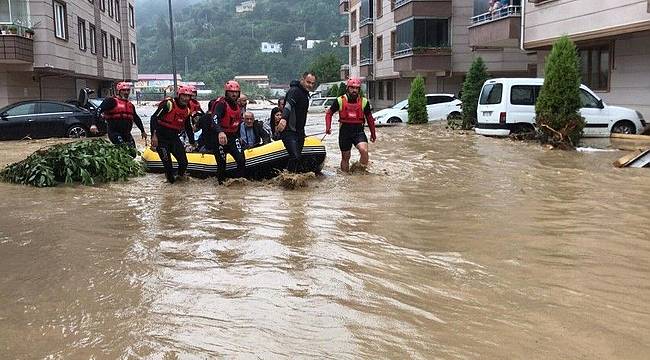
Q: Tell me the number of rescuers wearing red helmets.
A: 5